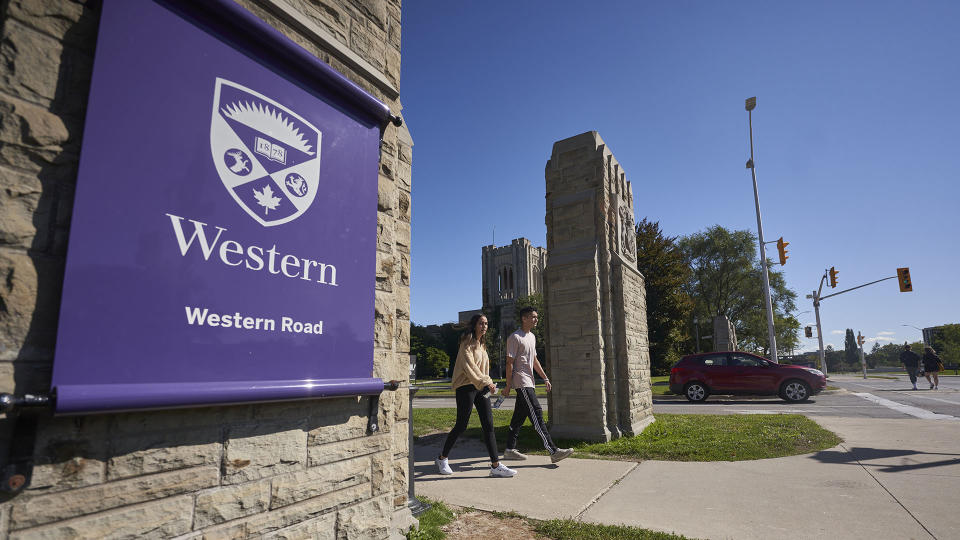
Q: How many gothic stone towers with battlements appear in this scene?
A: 1